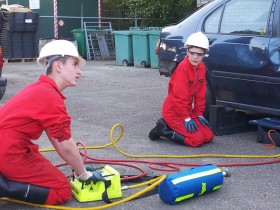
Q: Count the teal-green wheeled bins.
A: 3